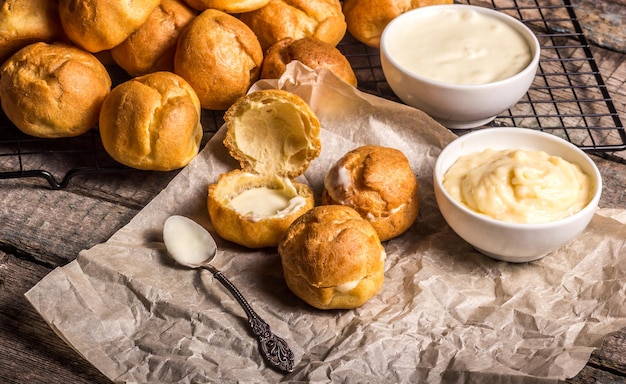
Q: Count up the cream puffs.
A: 13